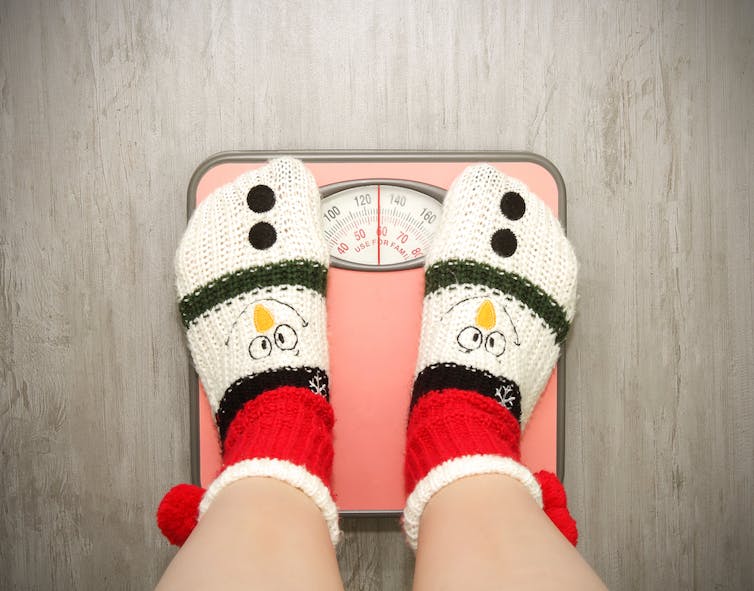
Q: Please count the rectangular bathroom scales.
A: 1